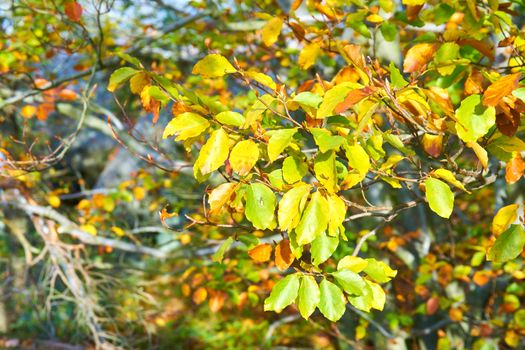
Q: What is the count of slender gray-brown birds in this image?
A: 0